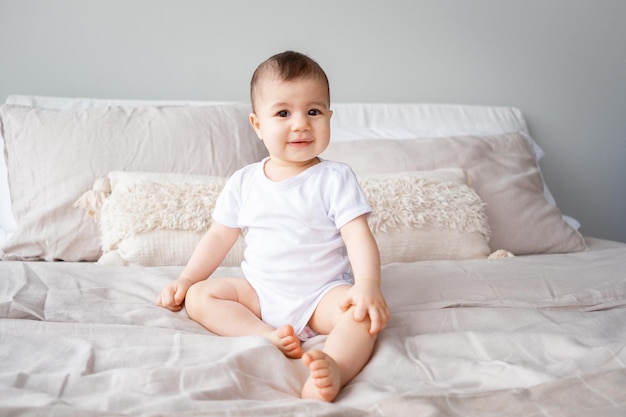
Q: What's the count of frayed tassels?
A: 2